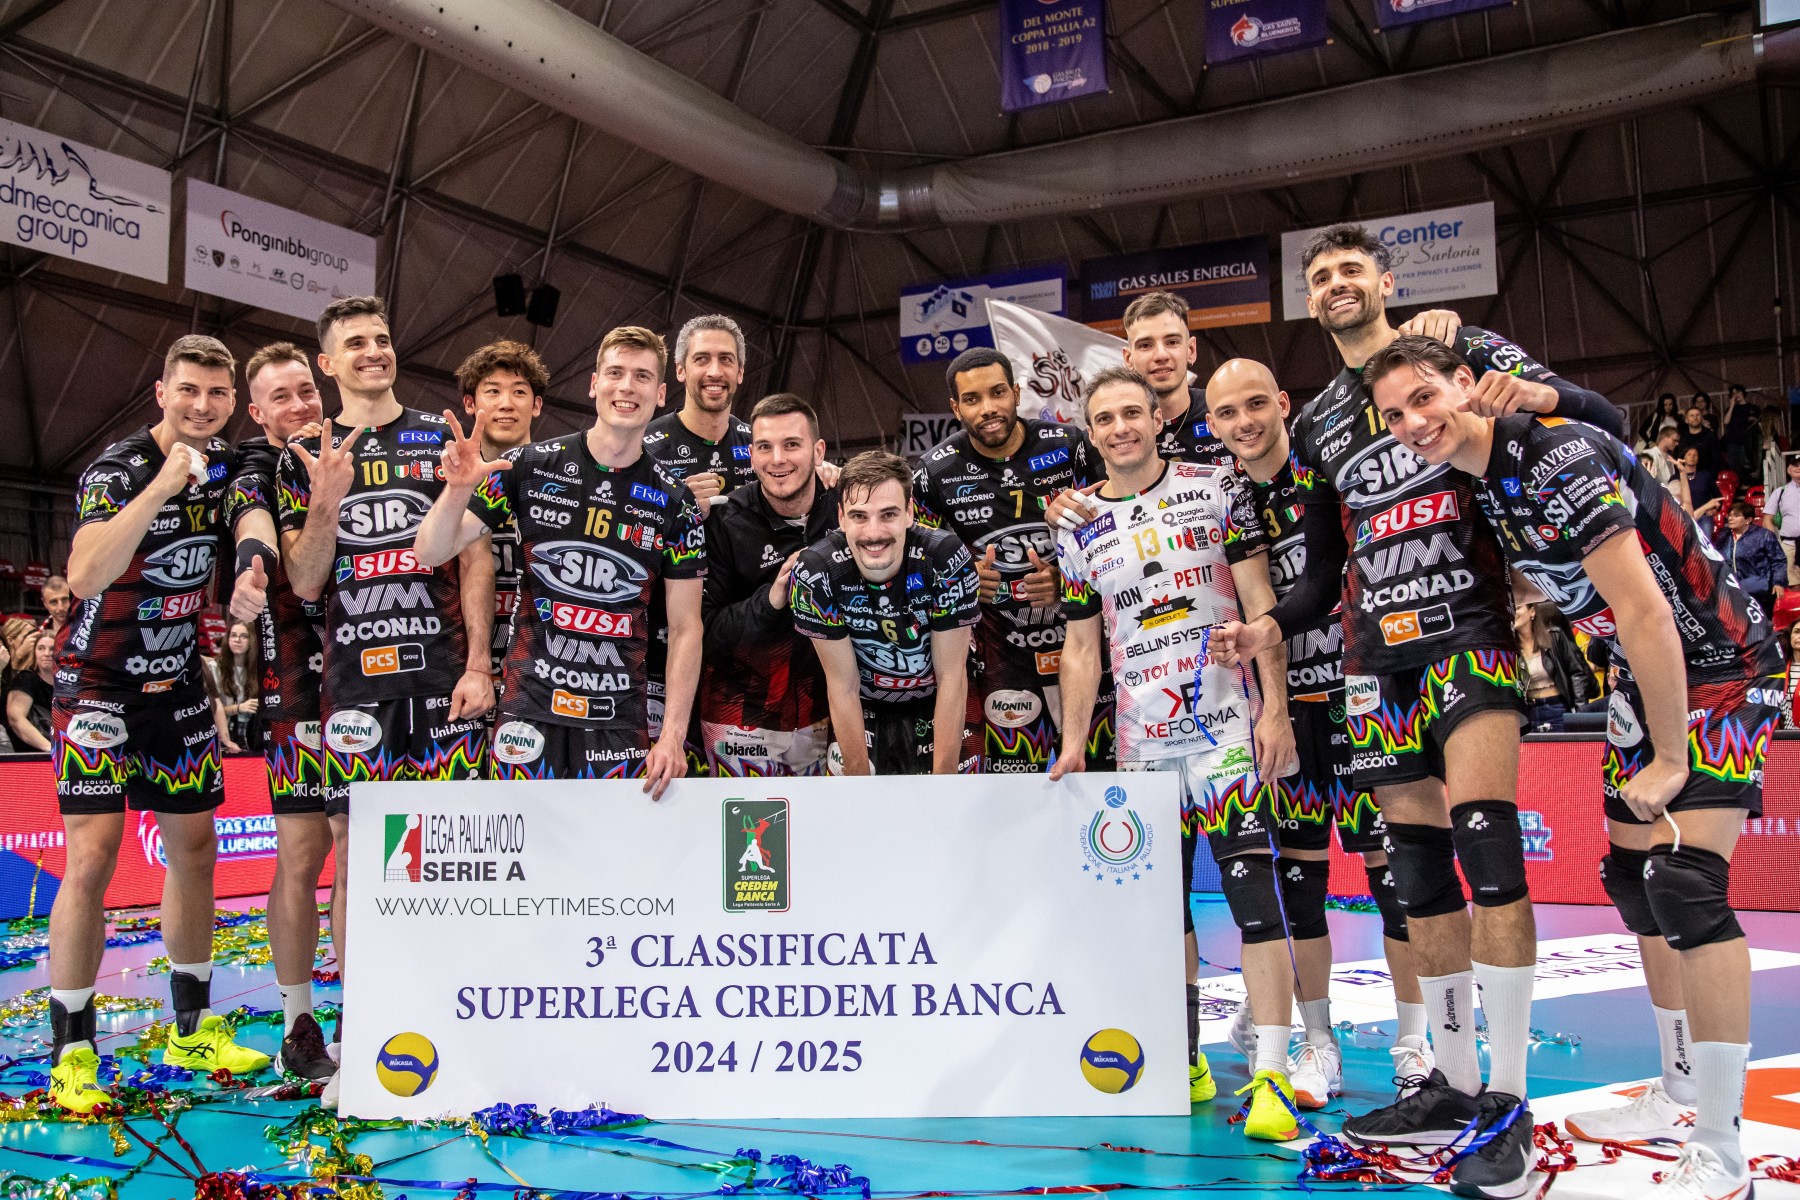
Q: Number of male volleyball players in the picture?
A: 14